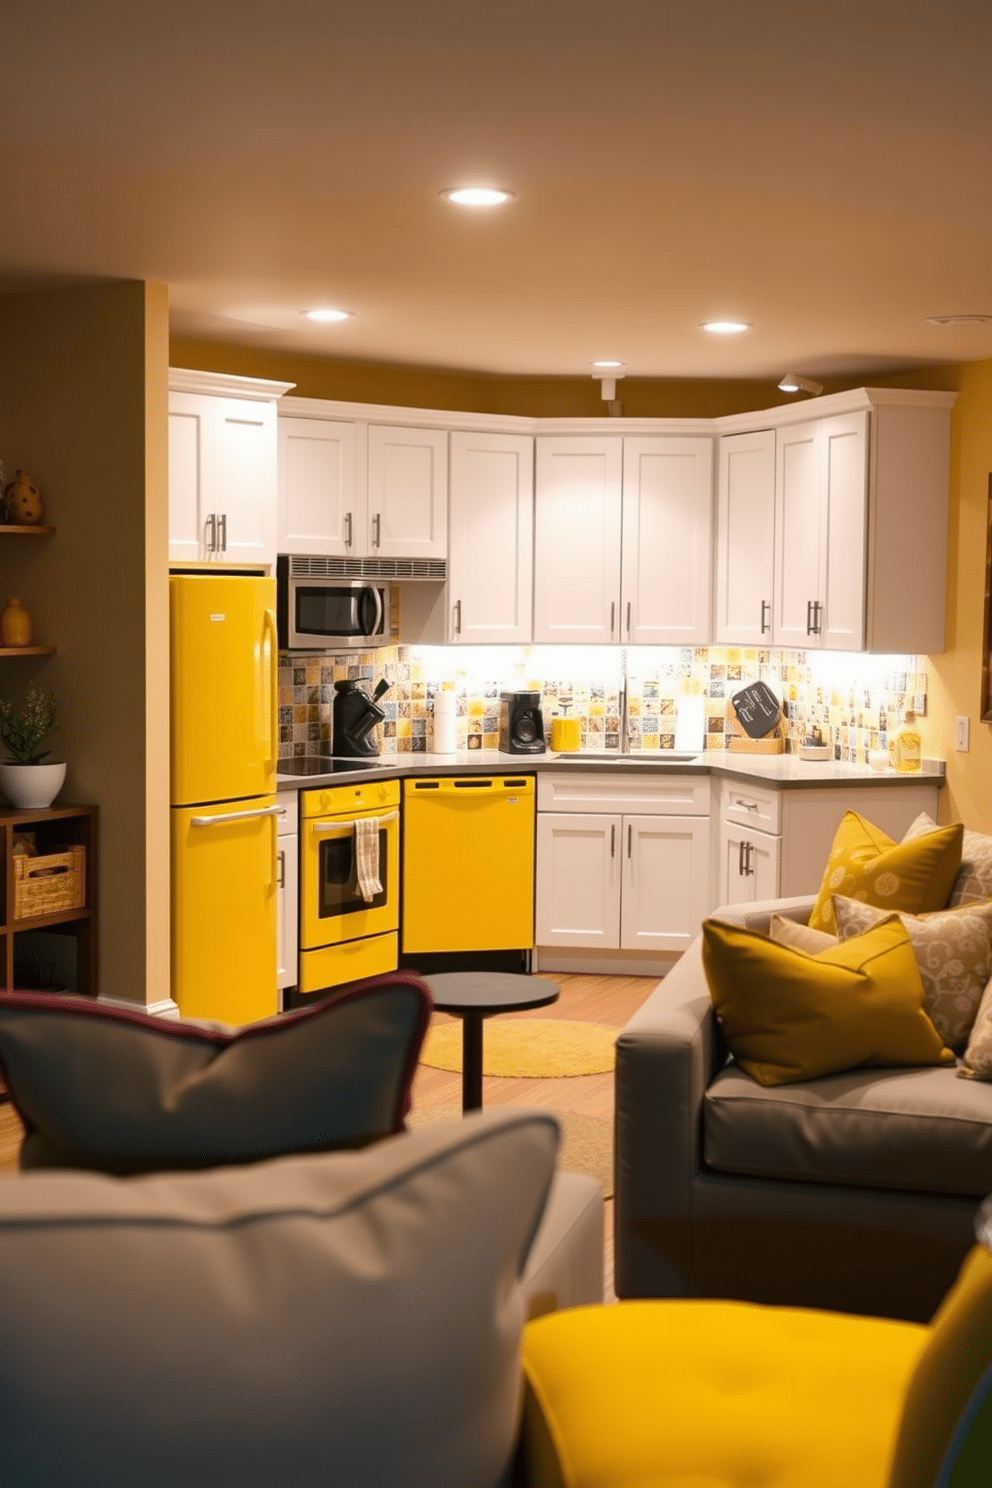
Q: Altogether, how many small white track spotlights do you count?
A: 2